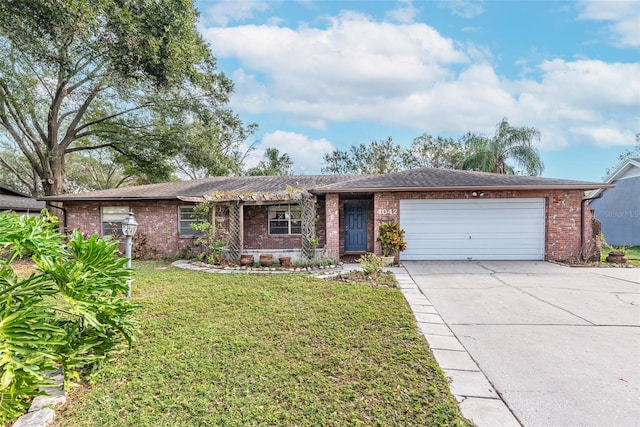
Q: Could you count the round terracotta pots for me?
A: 3